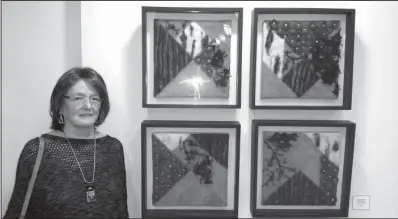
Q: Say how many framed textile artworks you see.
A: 4